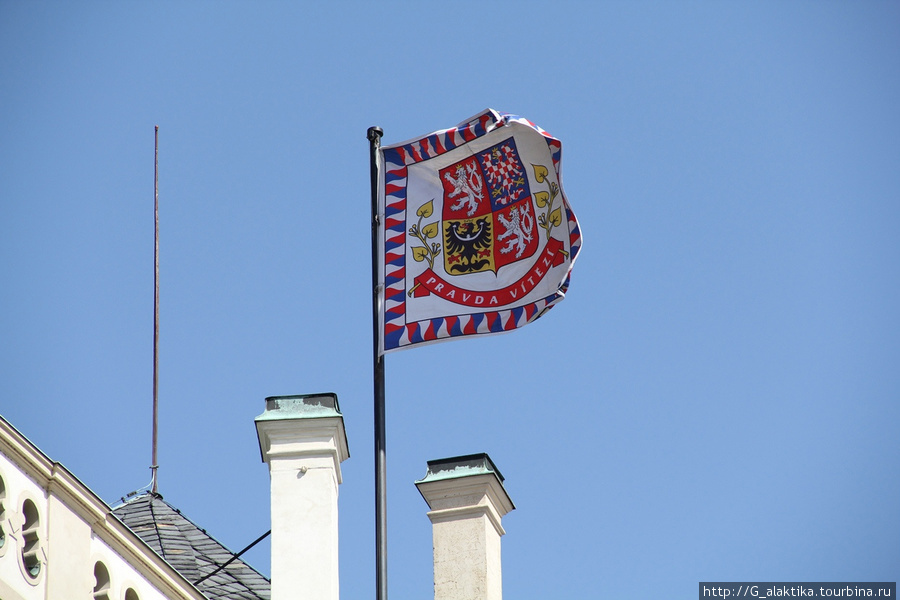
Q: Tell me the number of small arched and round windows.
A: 4